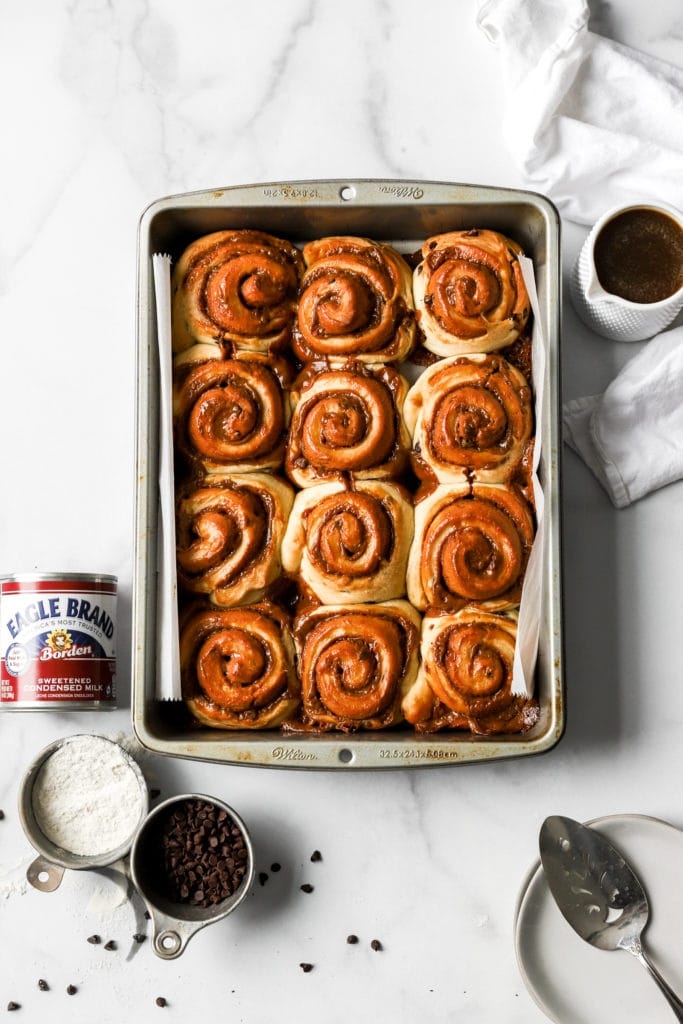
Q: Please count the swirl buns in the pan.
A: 12